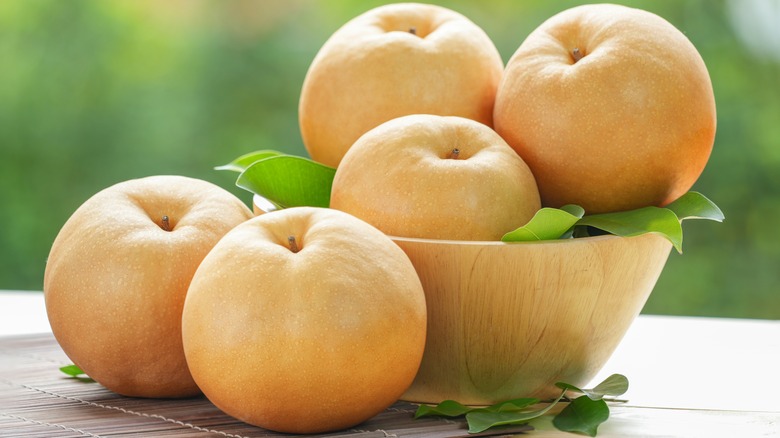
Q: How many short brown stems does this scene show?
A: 5